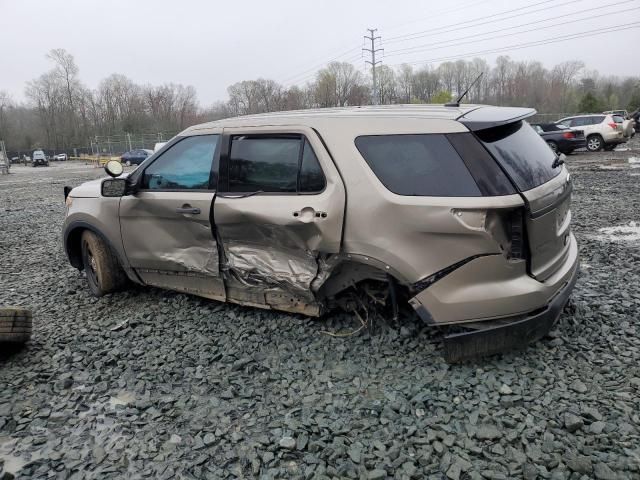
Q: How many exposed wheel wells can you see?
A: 1